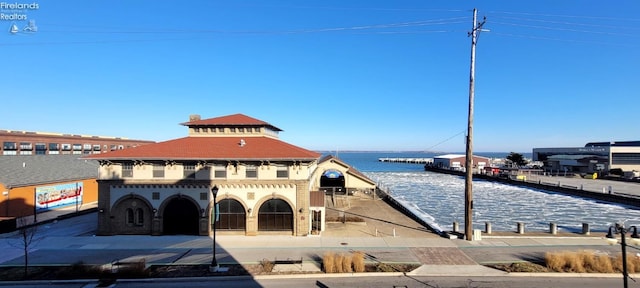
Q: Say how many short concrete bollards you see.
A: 5